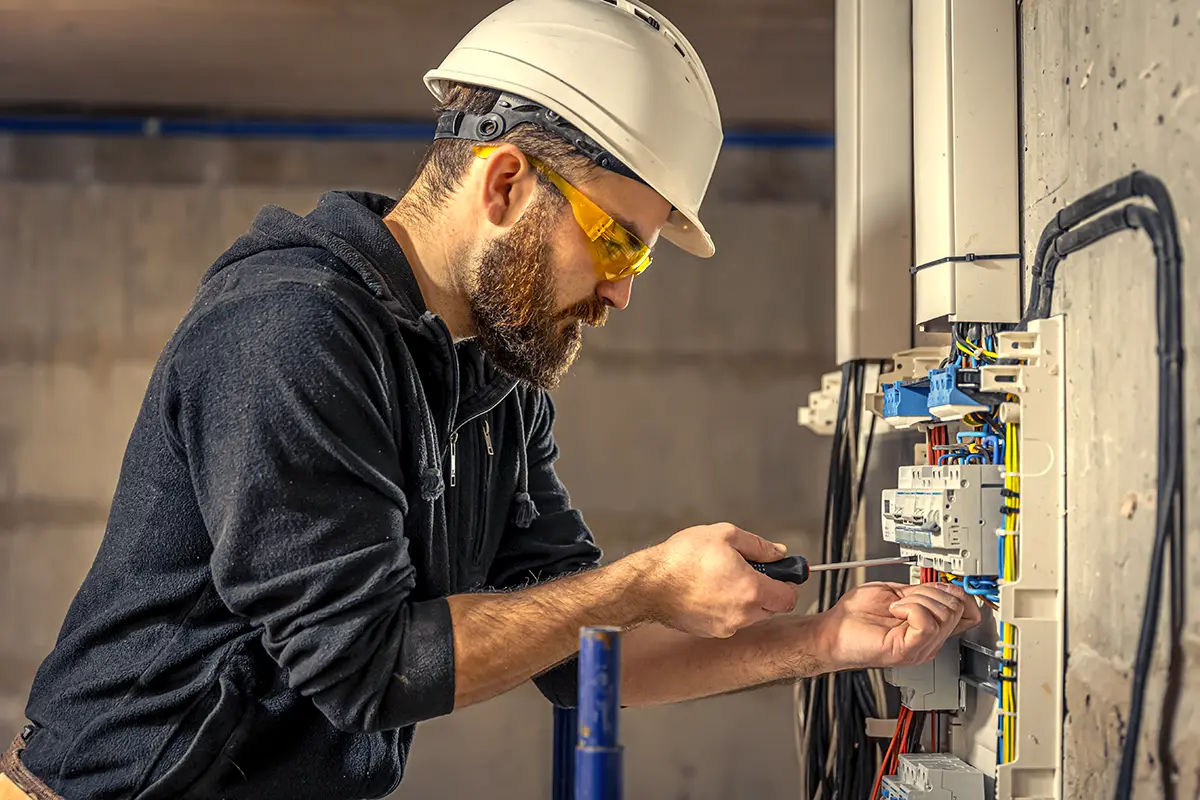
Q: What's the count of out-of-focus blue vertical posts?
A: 2